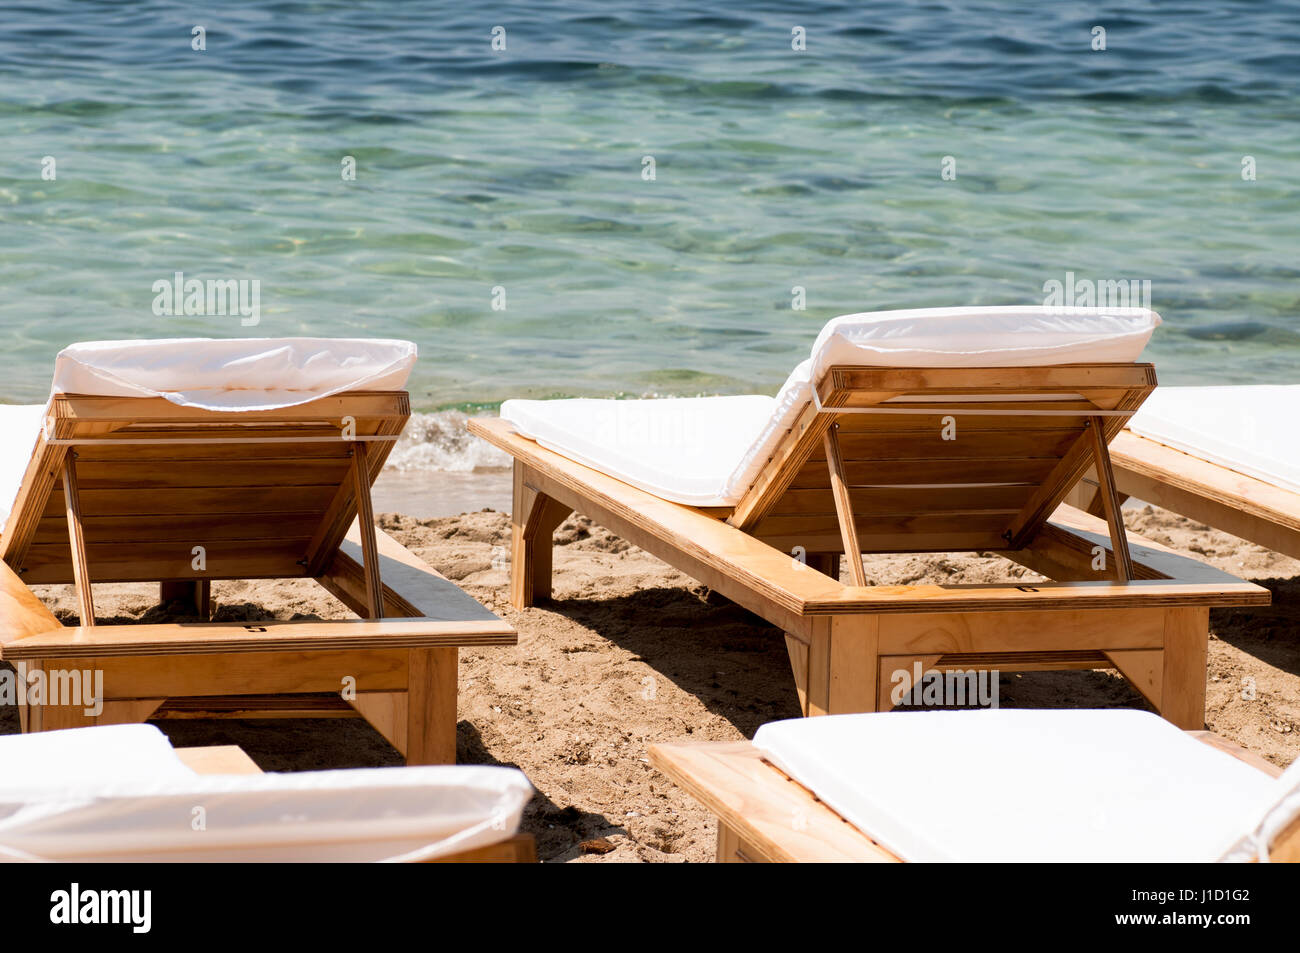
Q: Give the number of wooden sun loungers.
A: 5